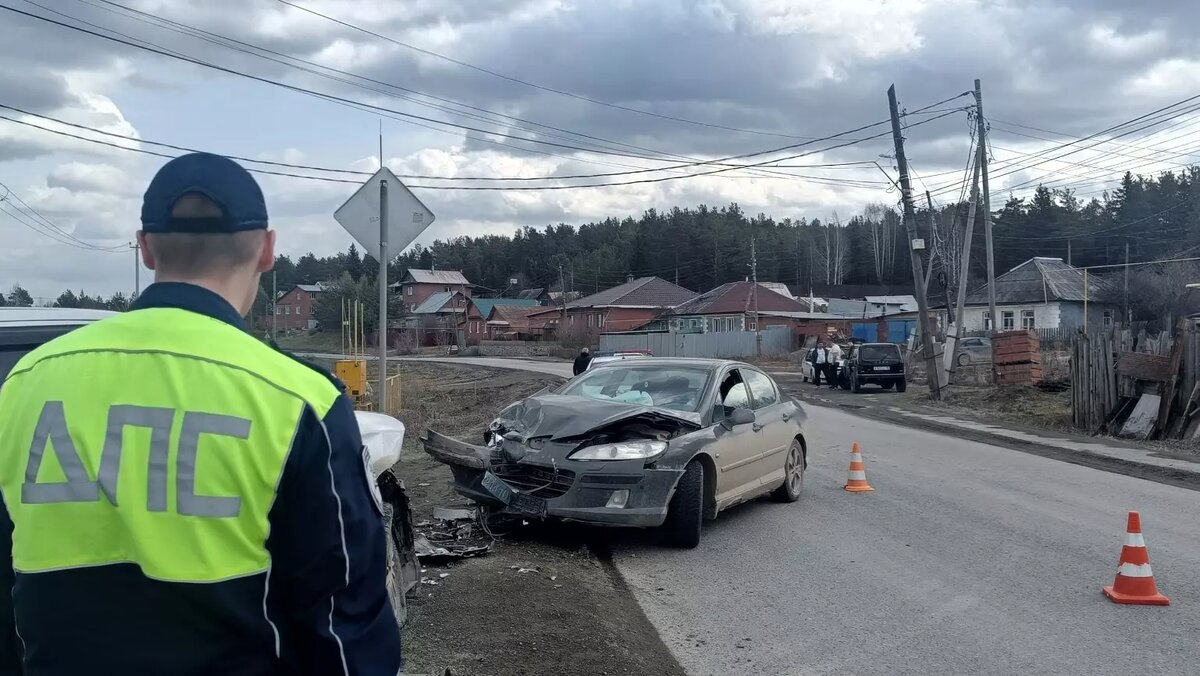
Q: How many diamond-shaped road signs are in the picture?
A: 1